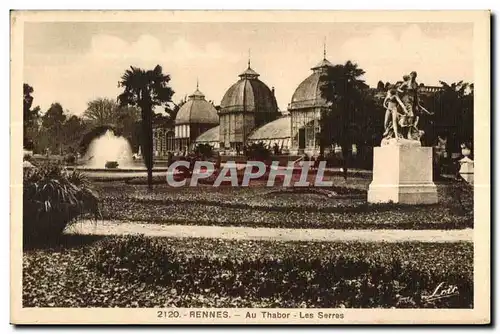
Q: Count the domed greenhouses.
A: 3